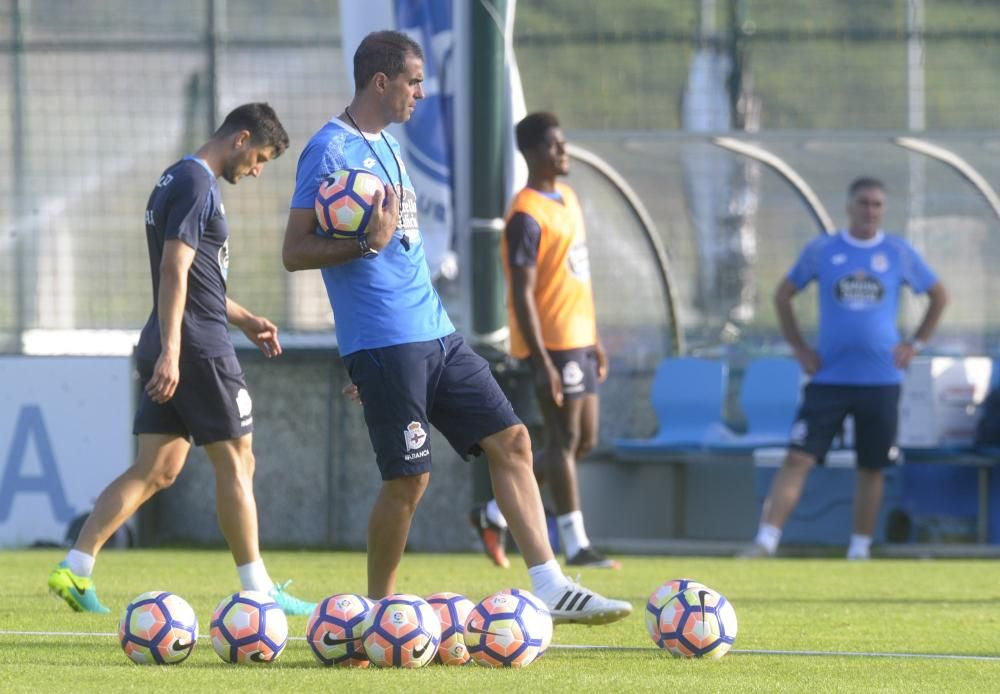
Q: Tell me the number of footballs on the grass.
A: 9